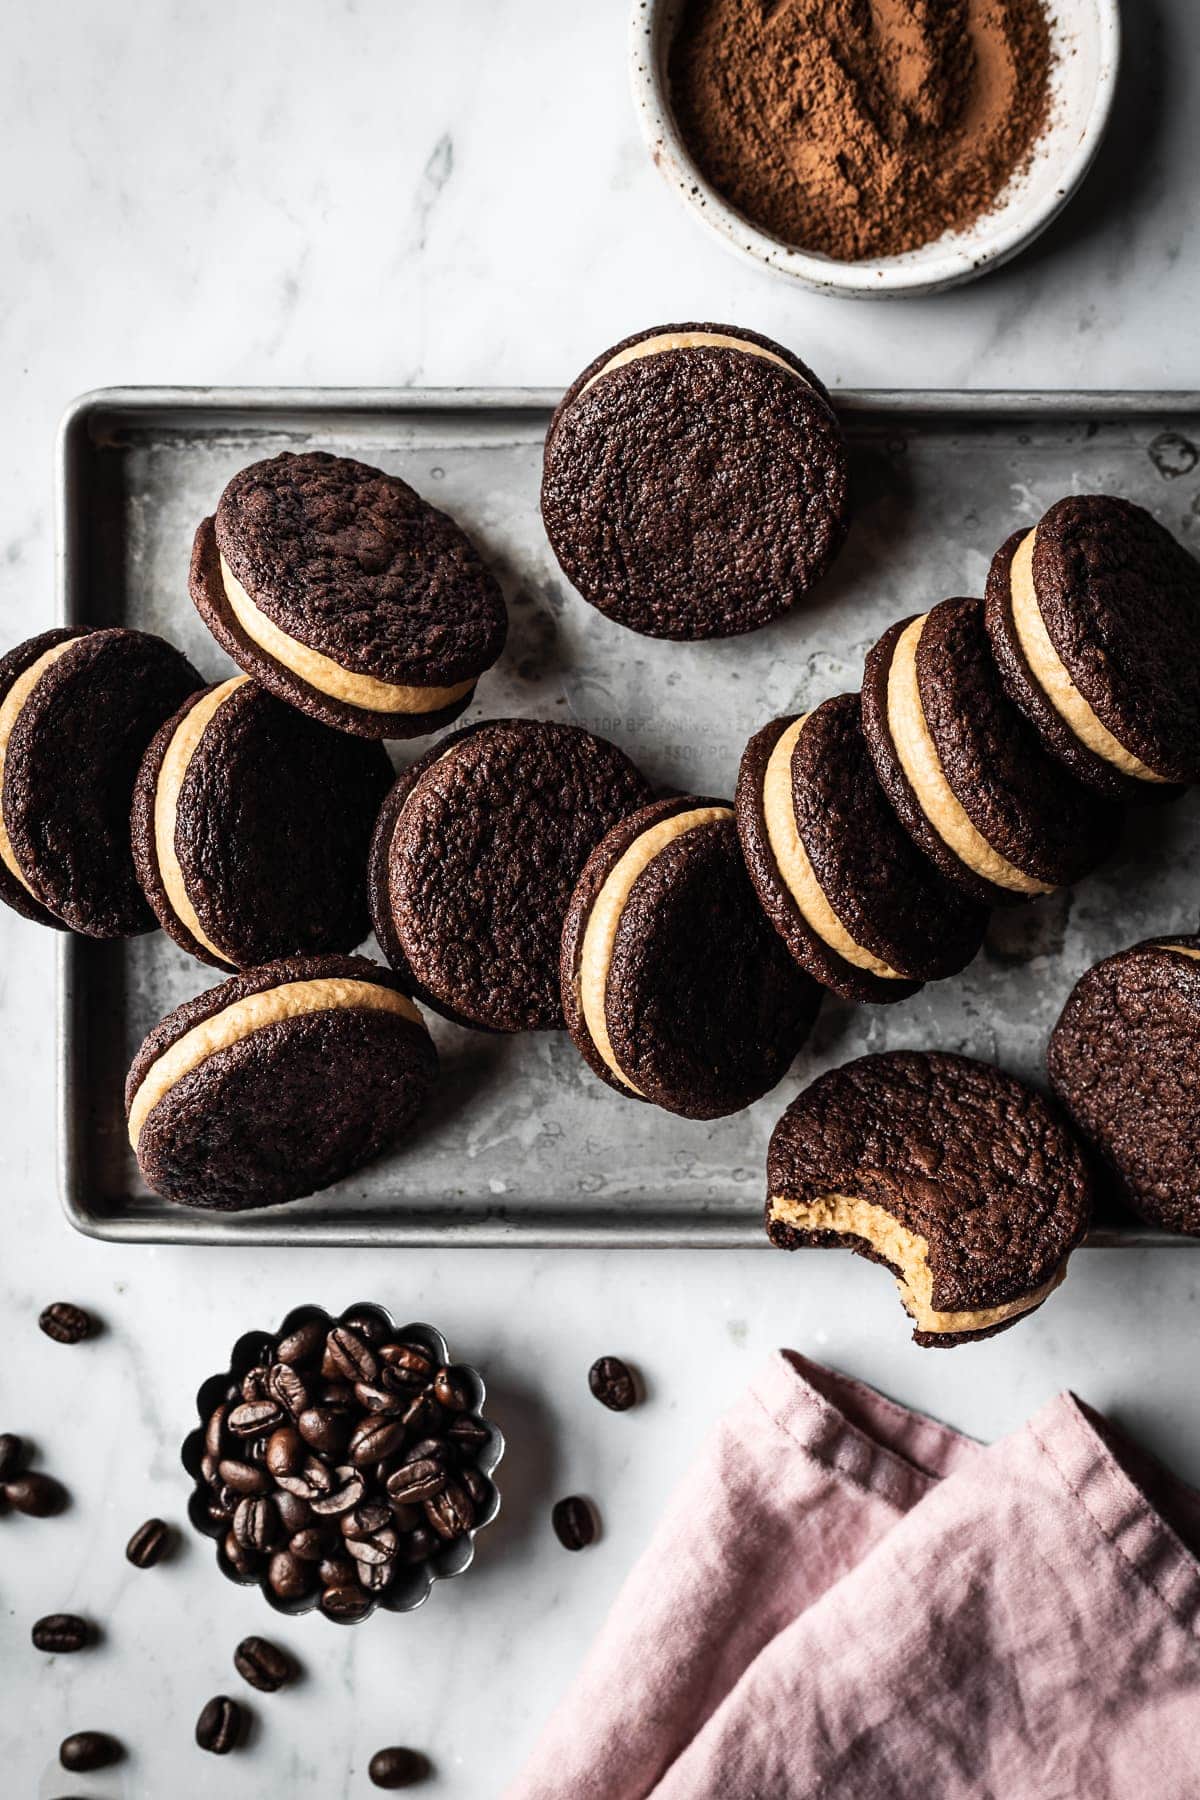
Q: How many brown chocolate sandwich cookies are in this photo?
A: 12